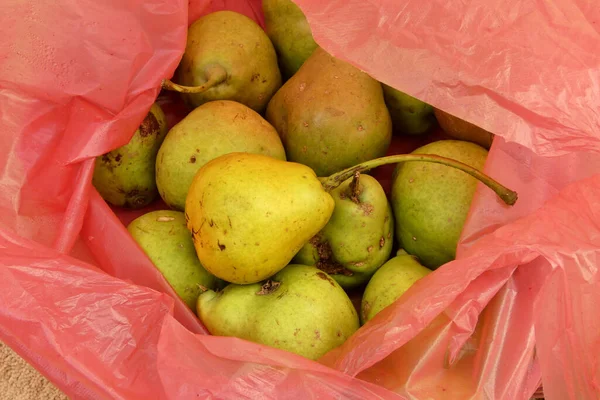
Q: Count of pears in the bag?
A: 13